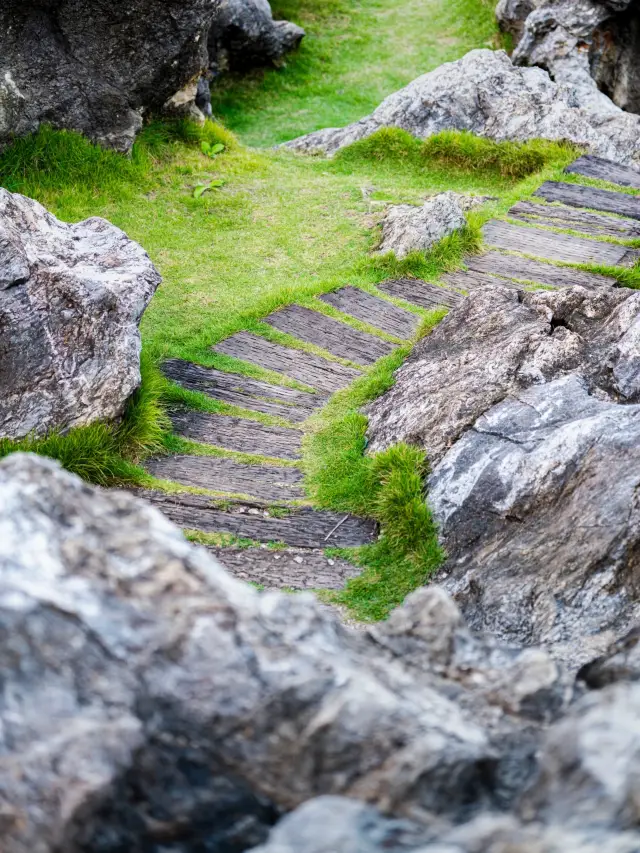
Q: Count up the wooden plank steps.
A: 15